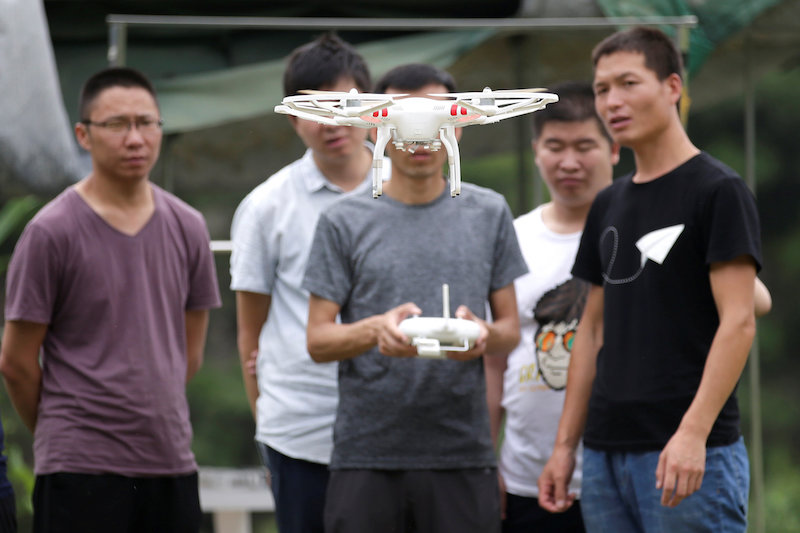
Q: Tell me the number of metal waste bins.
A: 0